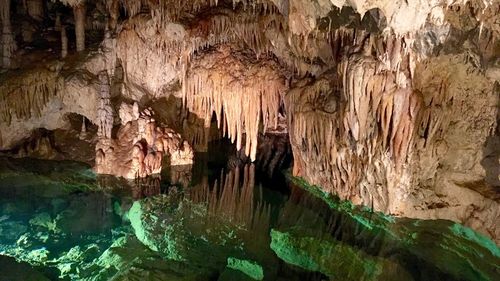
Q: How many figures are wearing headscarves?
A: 0